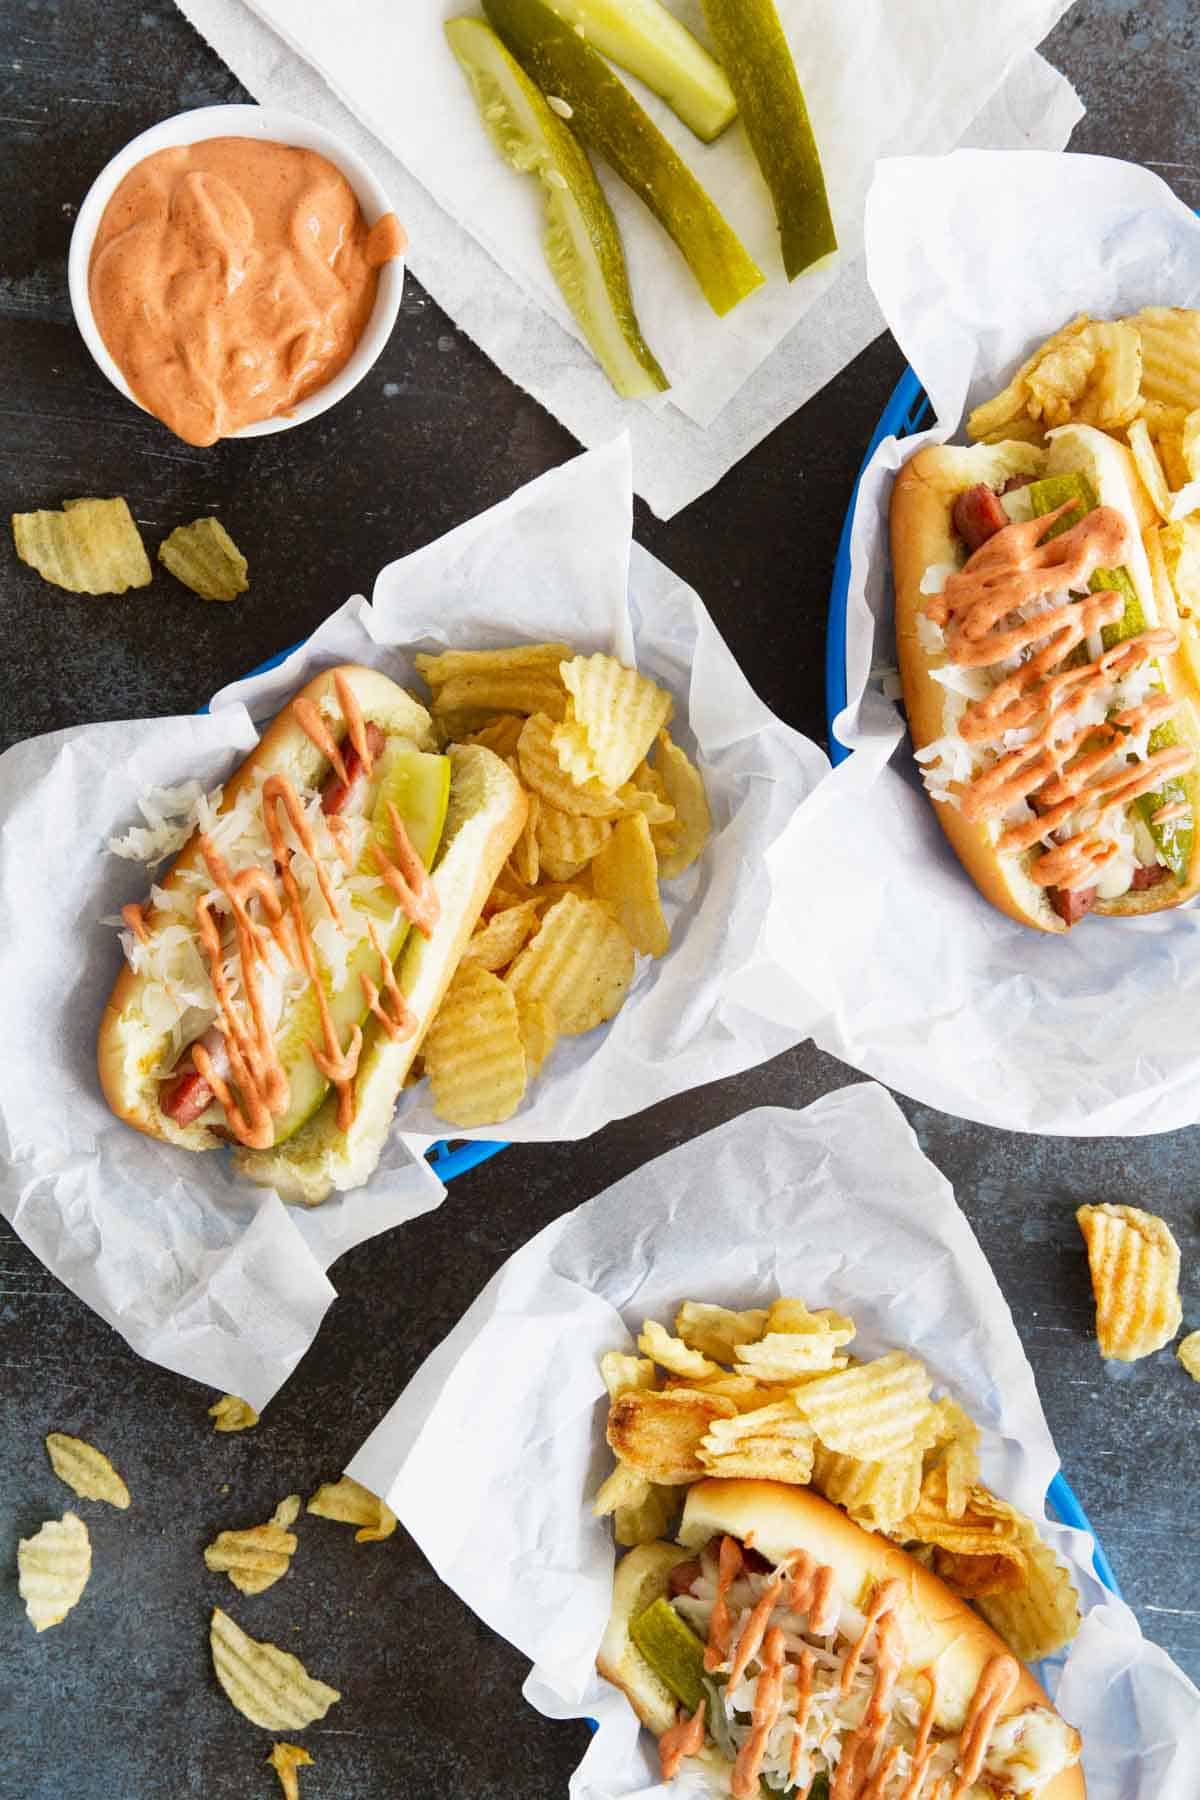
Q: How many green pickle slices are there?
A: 7